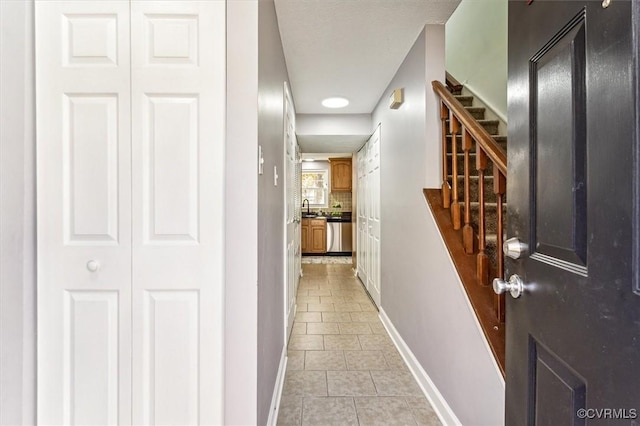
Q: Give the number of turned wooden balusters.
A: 5